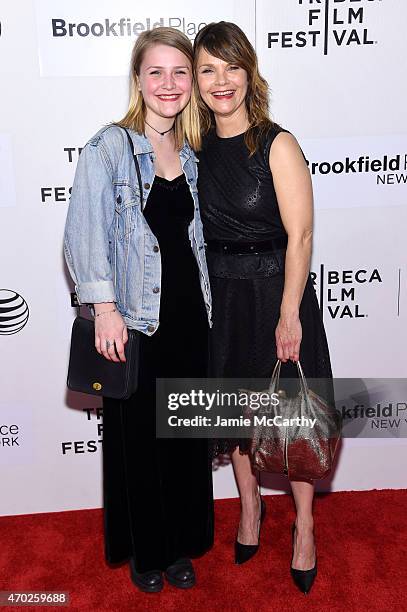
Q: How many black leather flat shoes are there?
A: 2